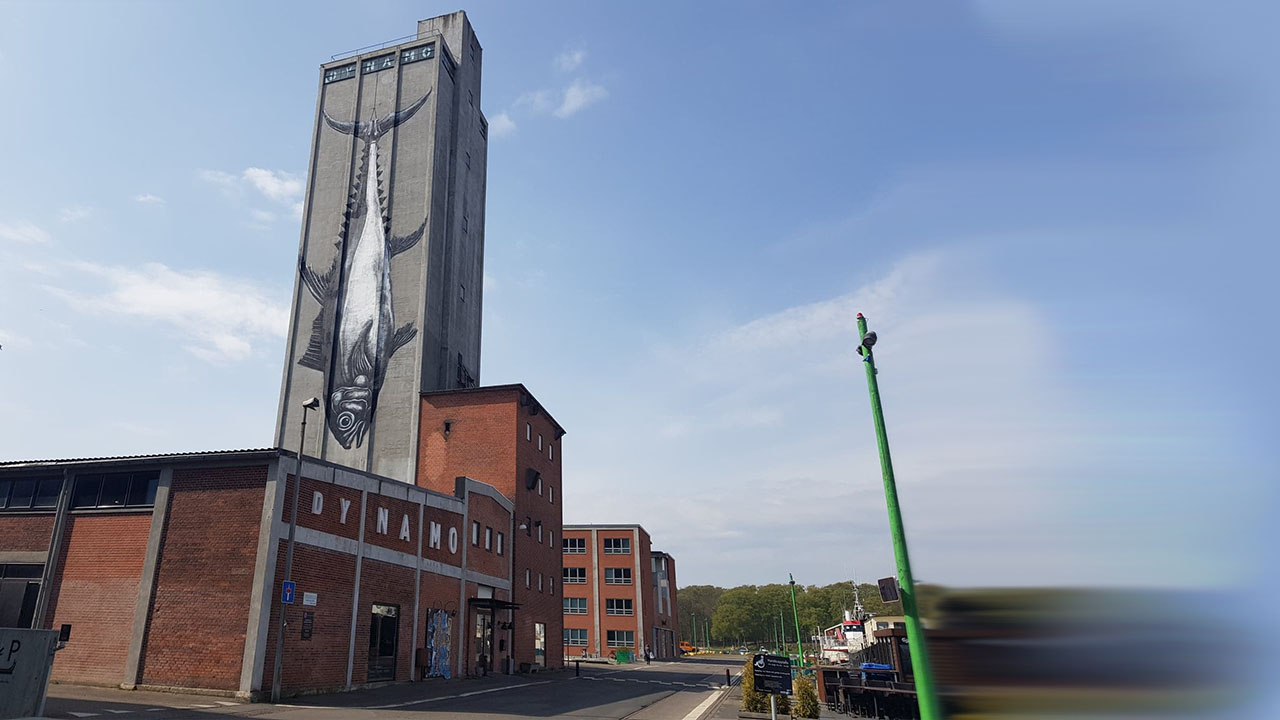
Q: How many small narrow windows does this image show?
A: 13